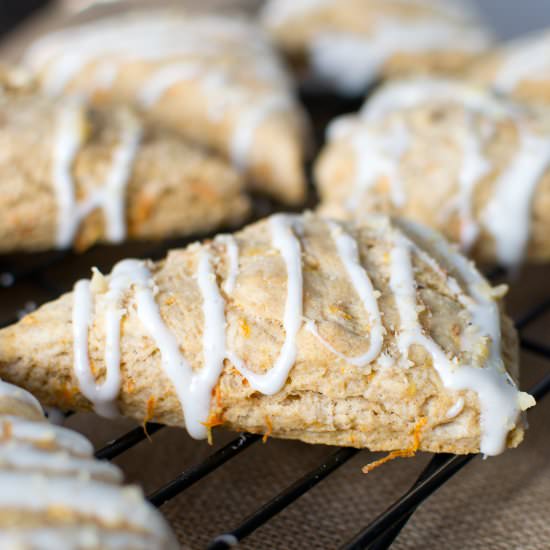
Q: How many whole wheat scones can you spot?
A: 7